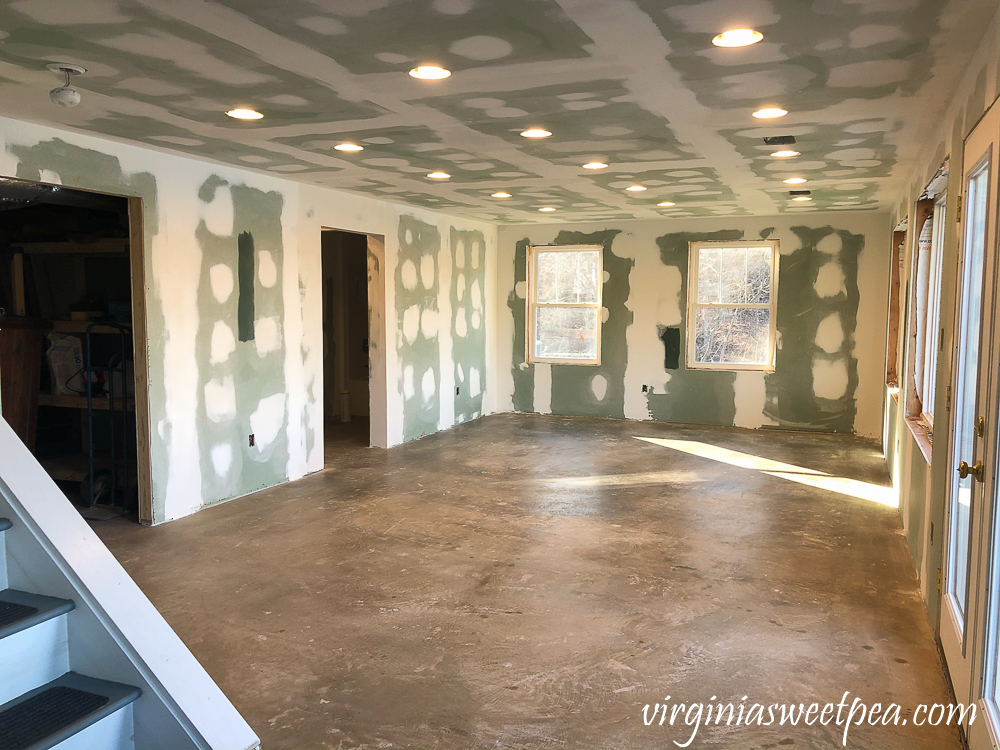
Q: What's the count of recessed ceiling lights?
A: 15